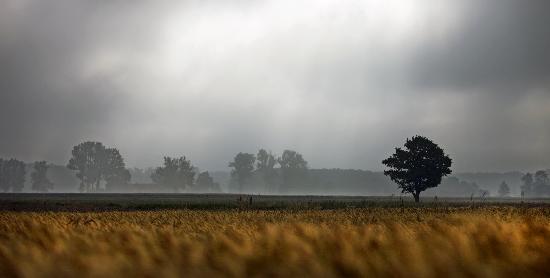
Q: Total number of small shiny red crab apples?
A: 0